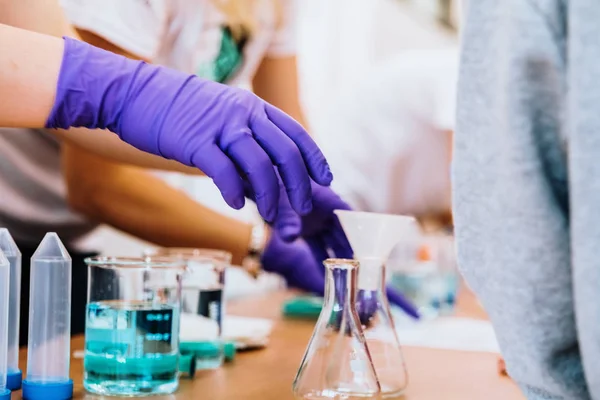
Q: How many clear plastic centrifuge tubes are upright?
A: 3